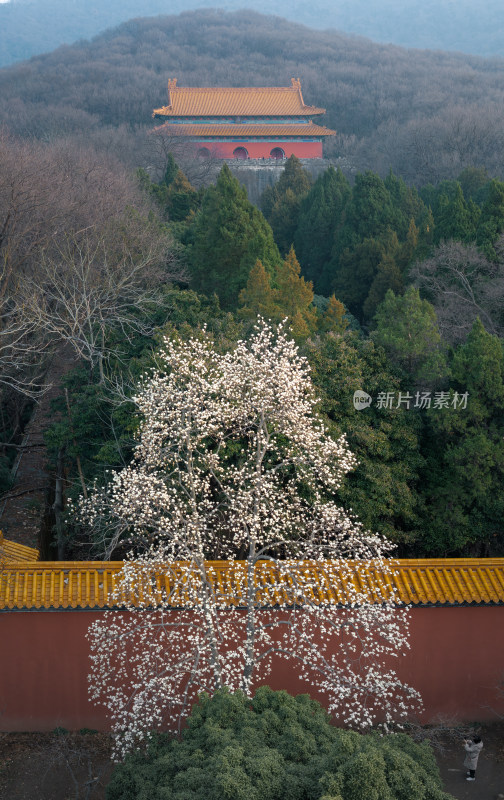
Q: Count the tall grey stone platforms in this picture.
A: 1